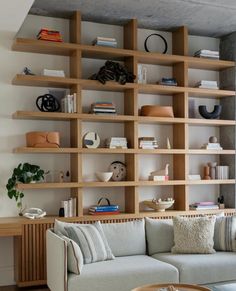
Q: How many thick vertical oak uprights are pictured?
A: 3